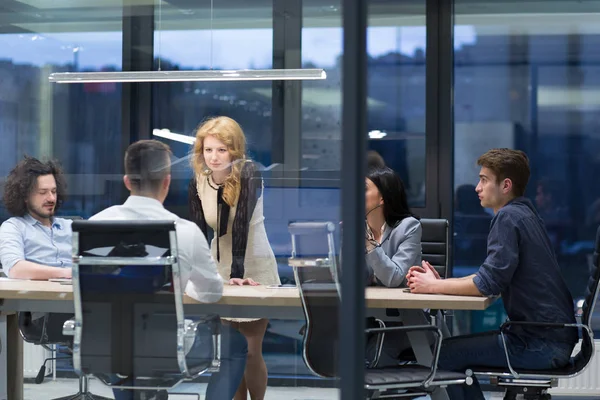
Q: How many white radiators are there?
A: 2